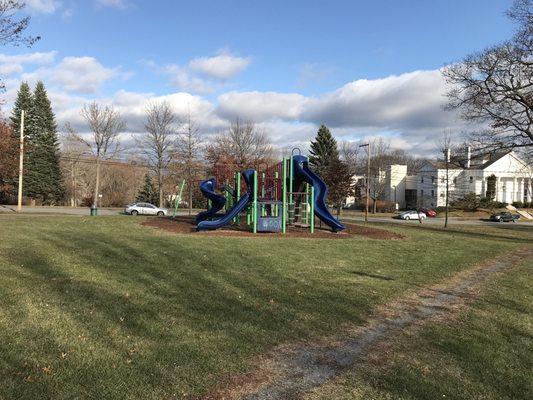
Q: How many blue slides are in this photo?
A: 3